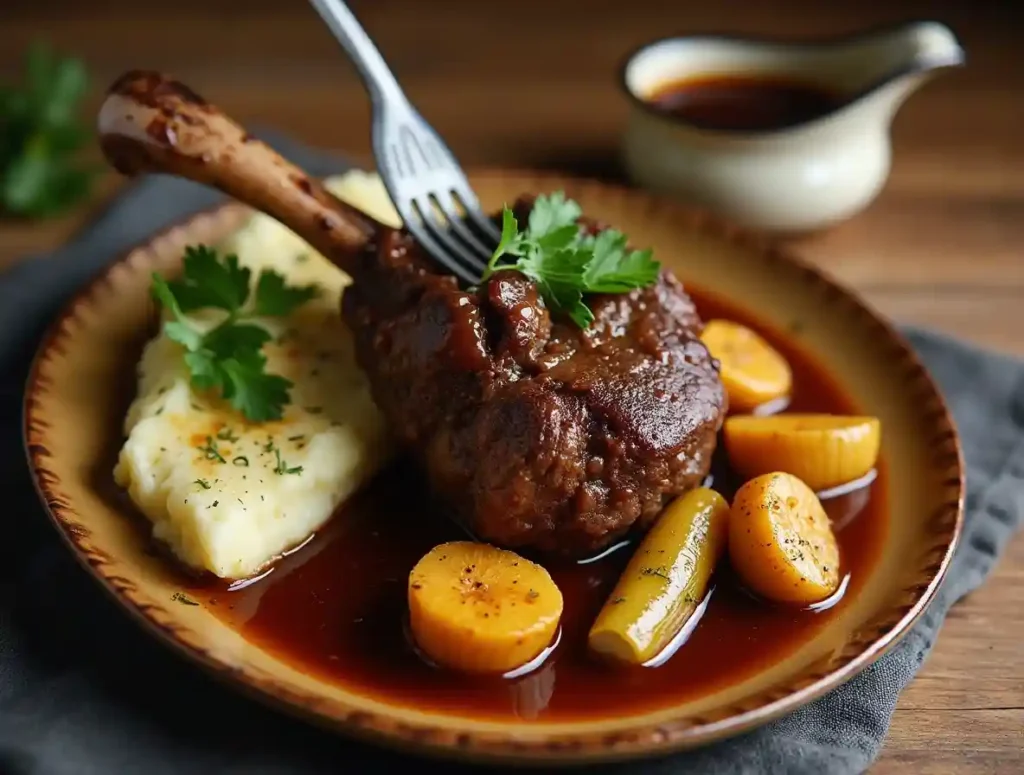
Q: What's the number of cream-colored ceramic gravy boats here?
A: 1